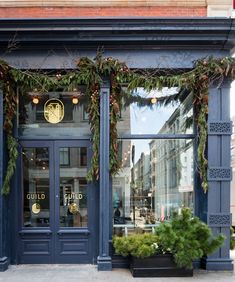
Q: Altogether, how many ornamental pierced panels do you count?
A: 3